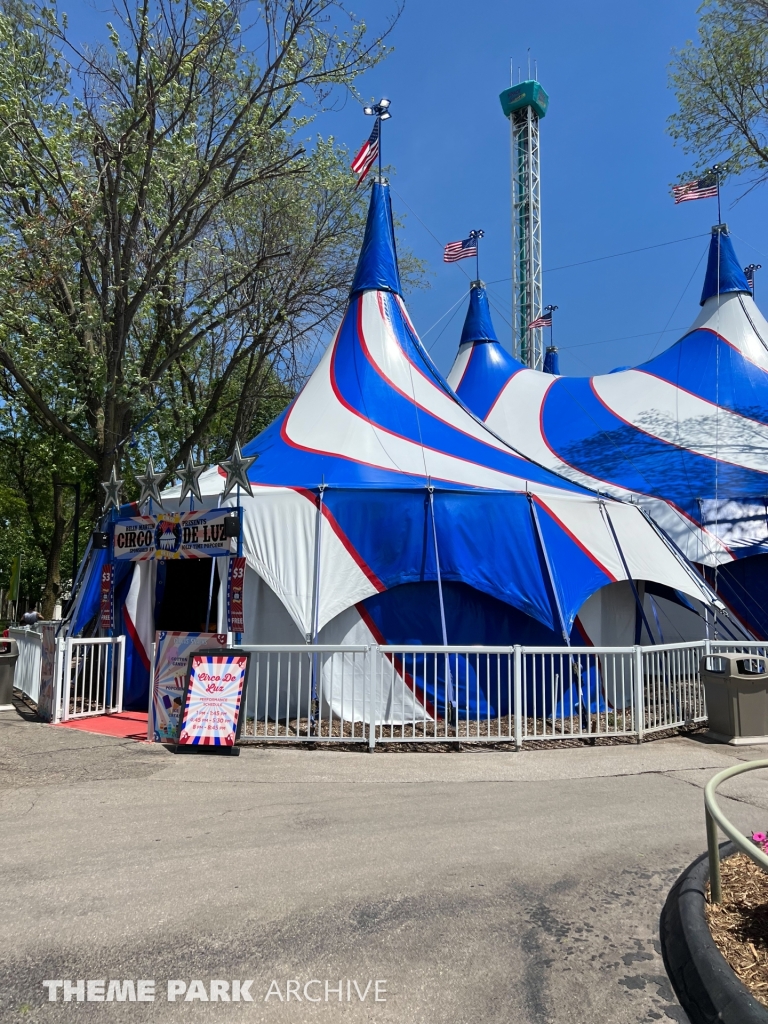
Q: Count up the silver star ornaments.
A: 4